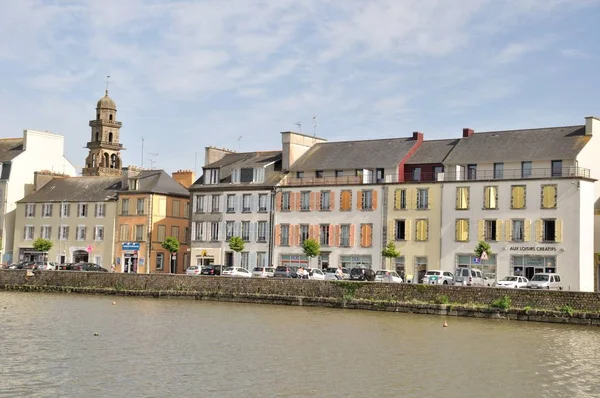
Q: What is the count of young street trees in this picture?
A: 6